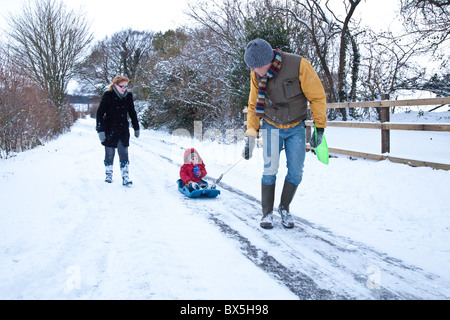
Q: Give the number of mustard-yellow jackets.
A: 1